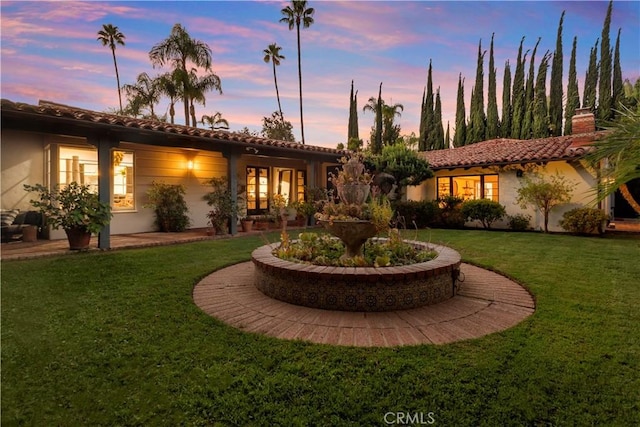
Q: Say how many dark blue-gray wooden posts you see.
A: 3